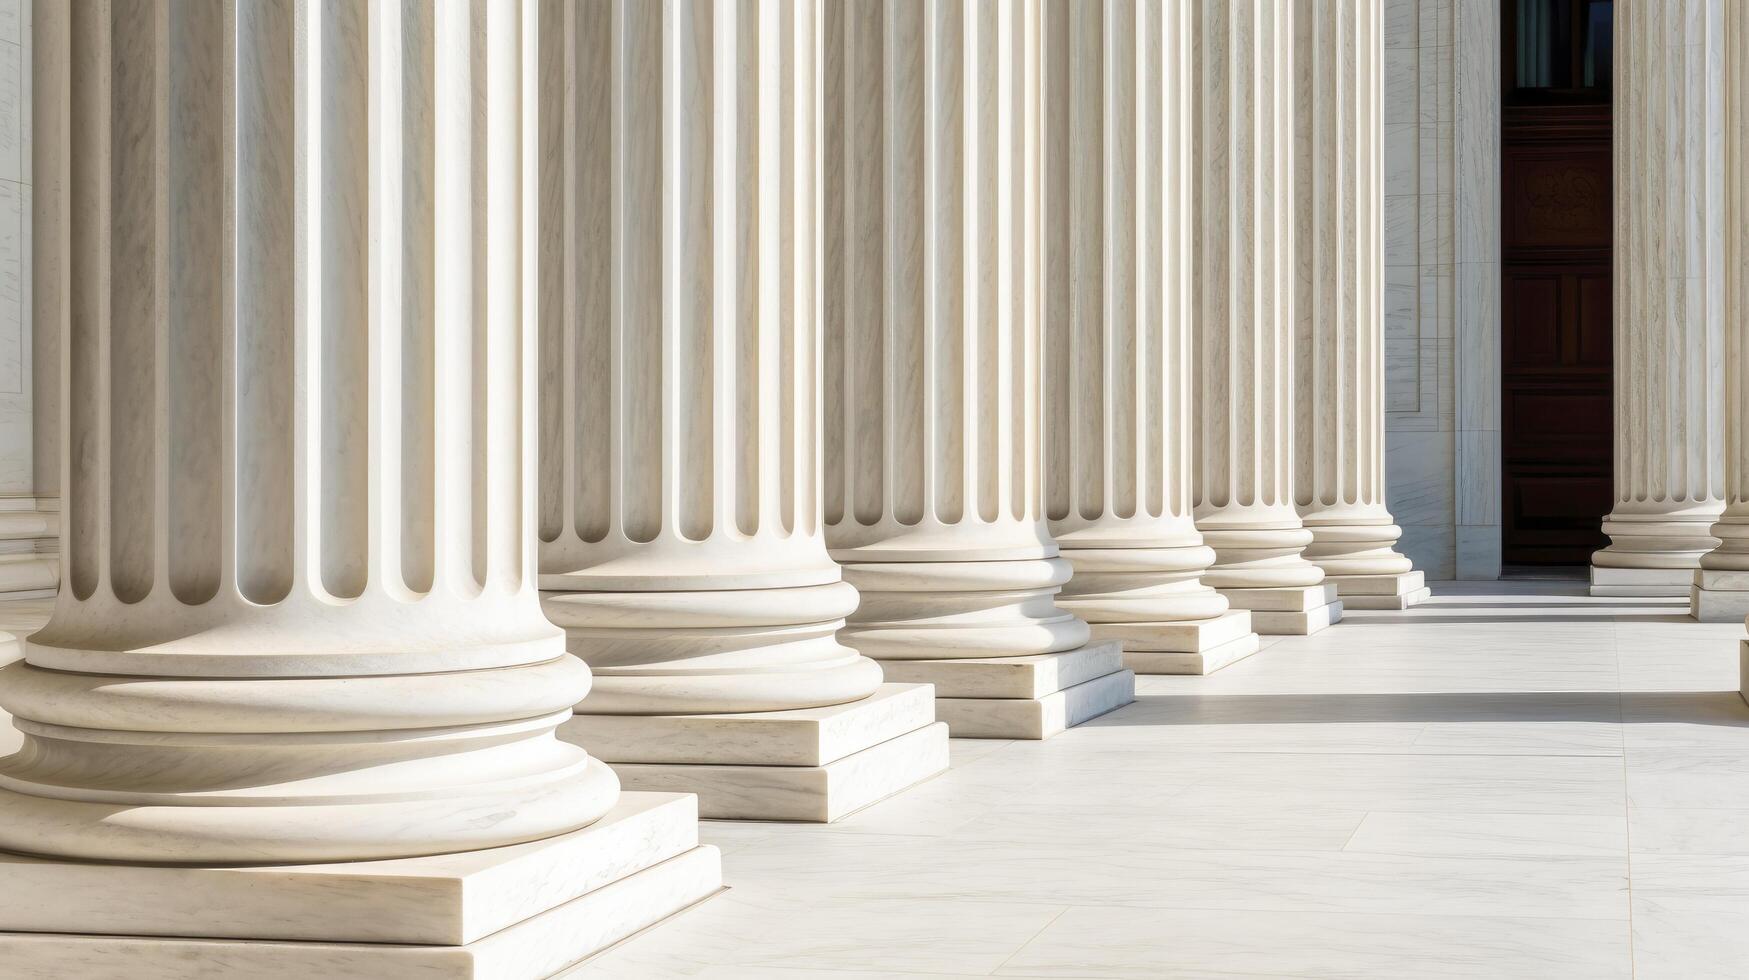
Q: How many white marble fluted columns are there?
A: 8